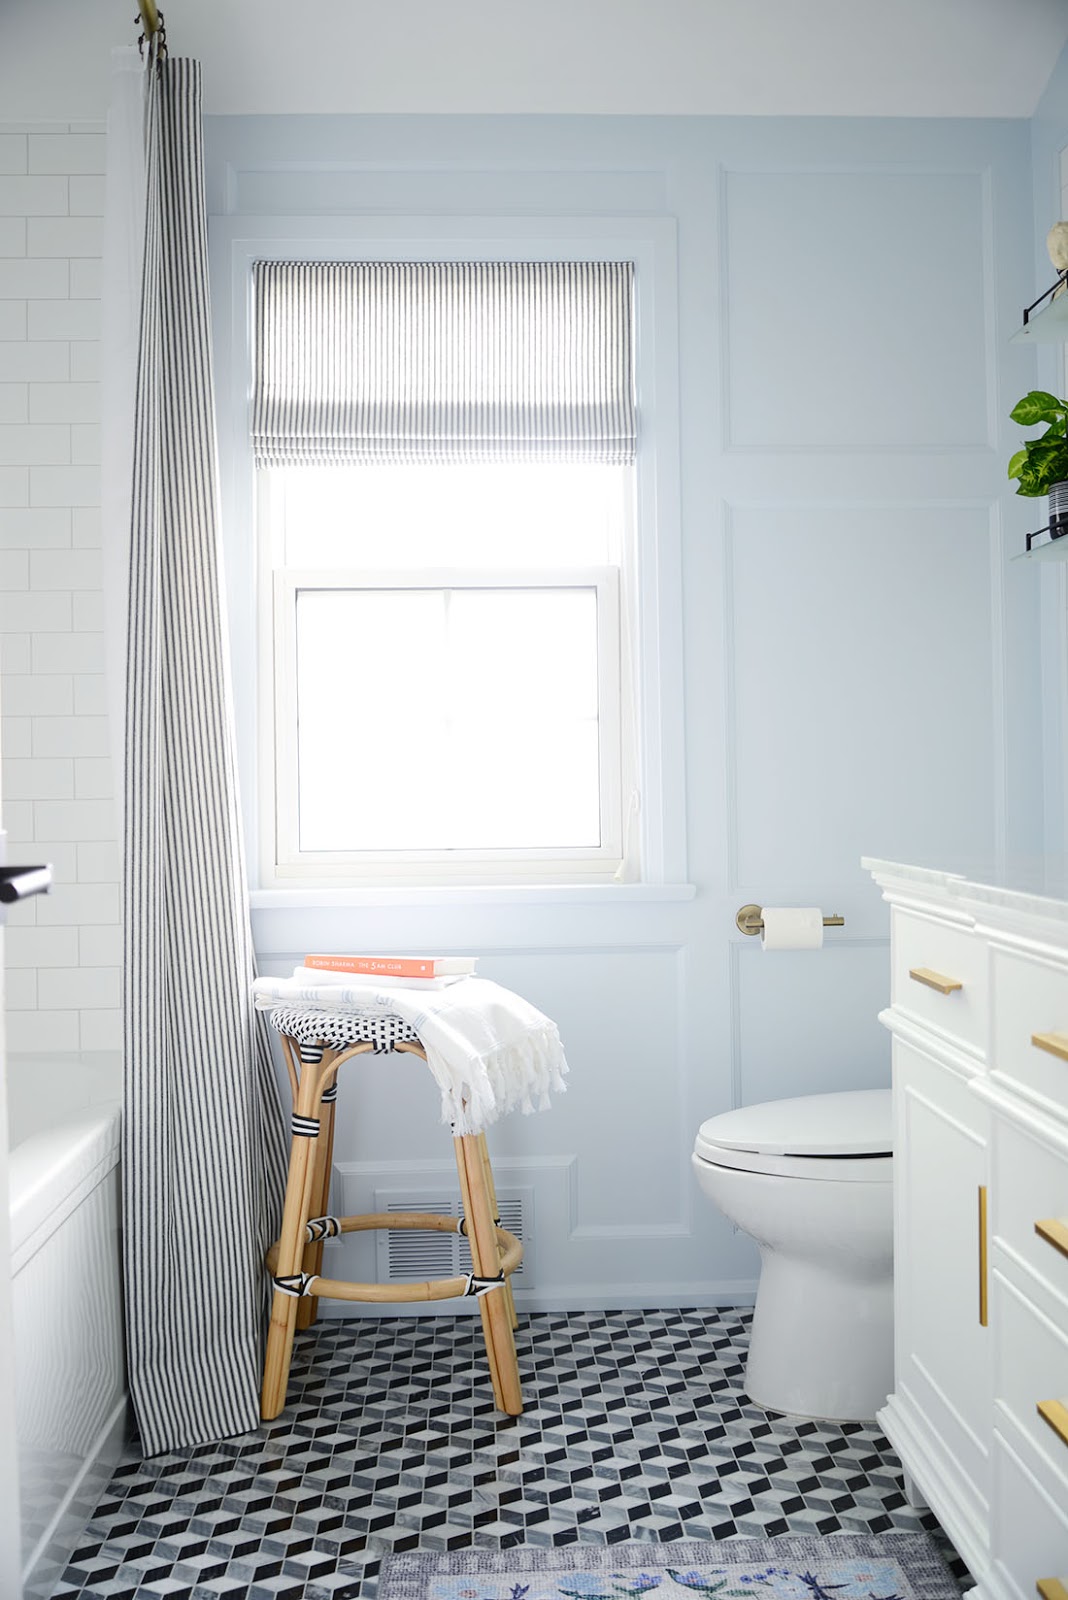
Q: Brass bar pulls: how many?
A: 6